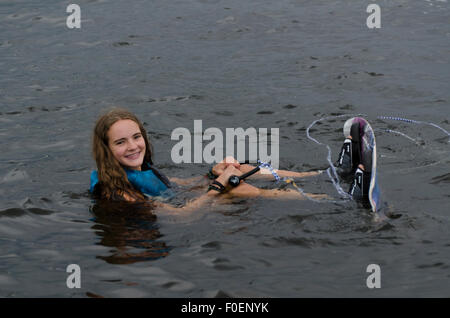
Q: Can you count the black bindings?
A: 2